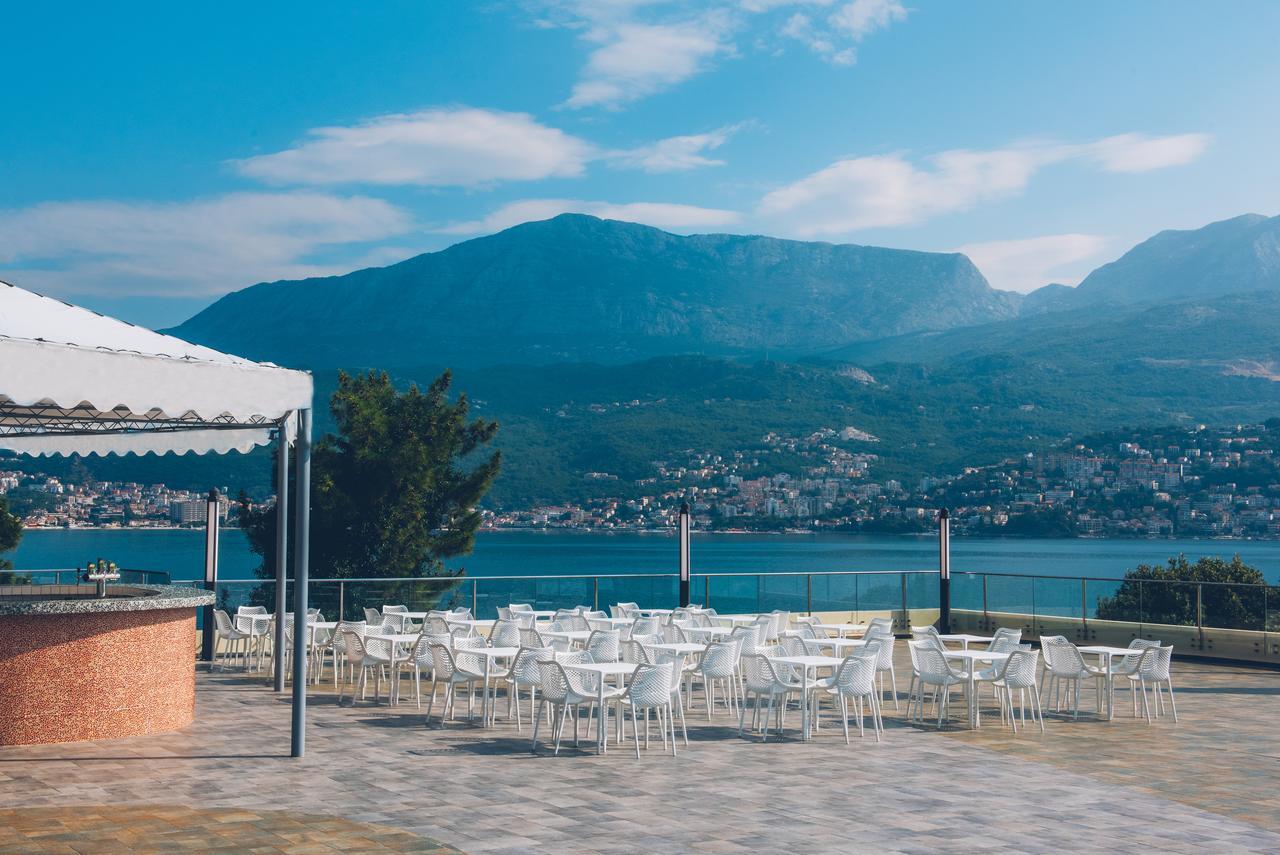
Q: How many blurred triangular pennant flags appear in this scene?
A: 0